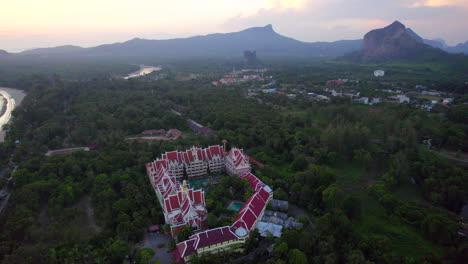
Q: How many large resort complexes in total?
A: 1